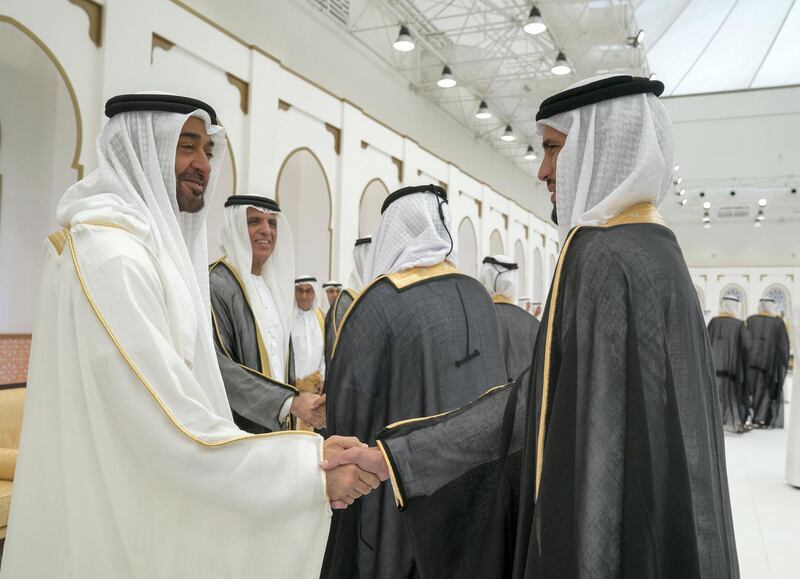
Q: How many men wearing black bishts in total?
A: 7